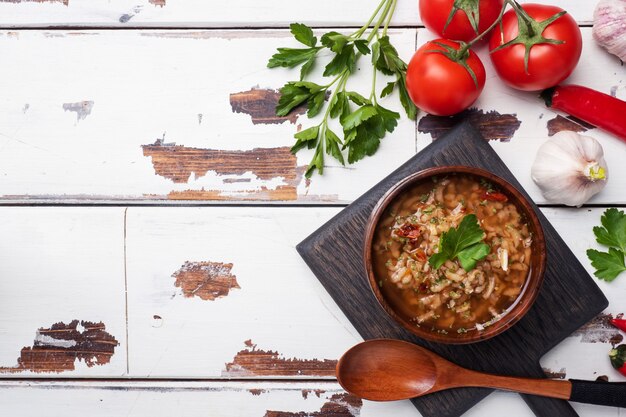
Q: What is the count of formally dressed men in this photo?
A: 0